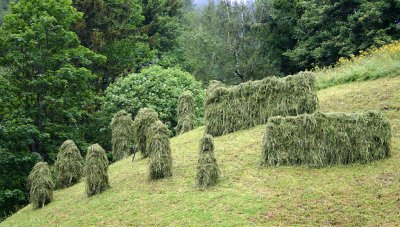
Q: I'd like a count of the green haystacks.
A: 10